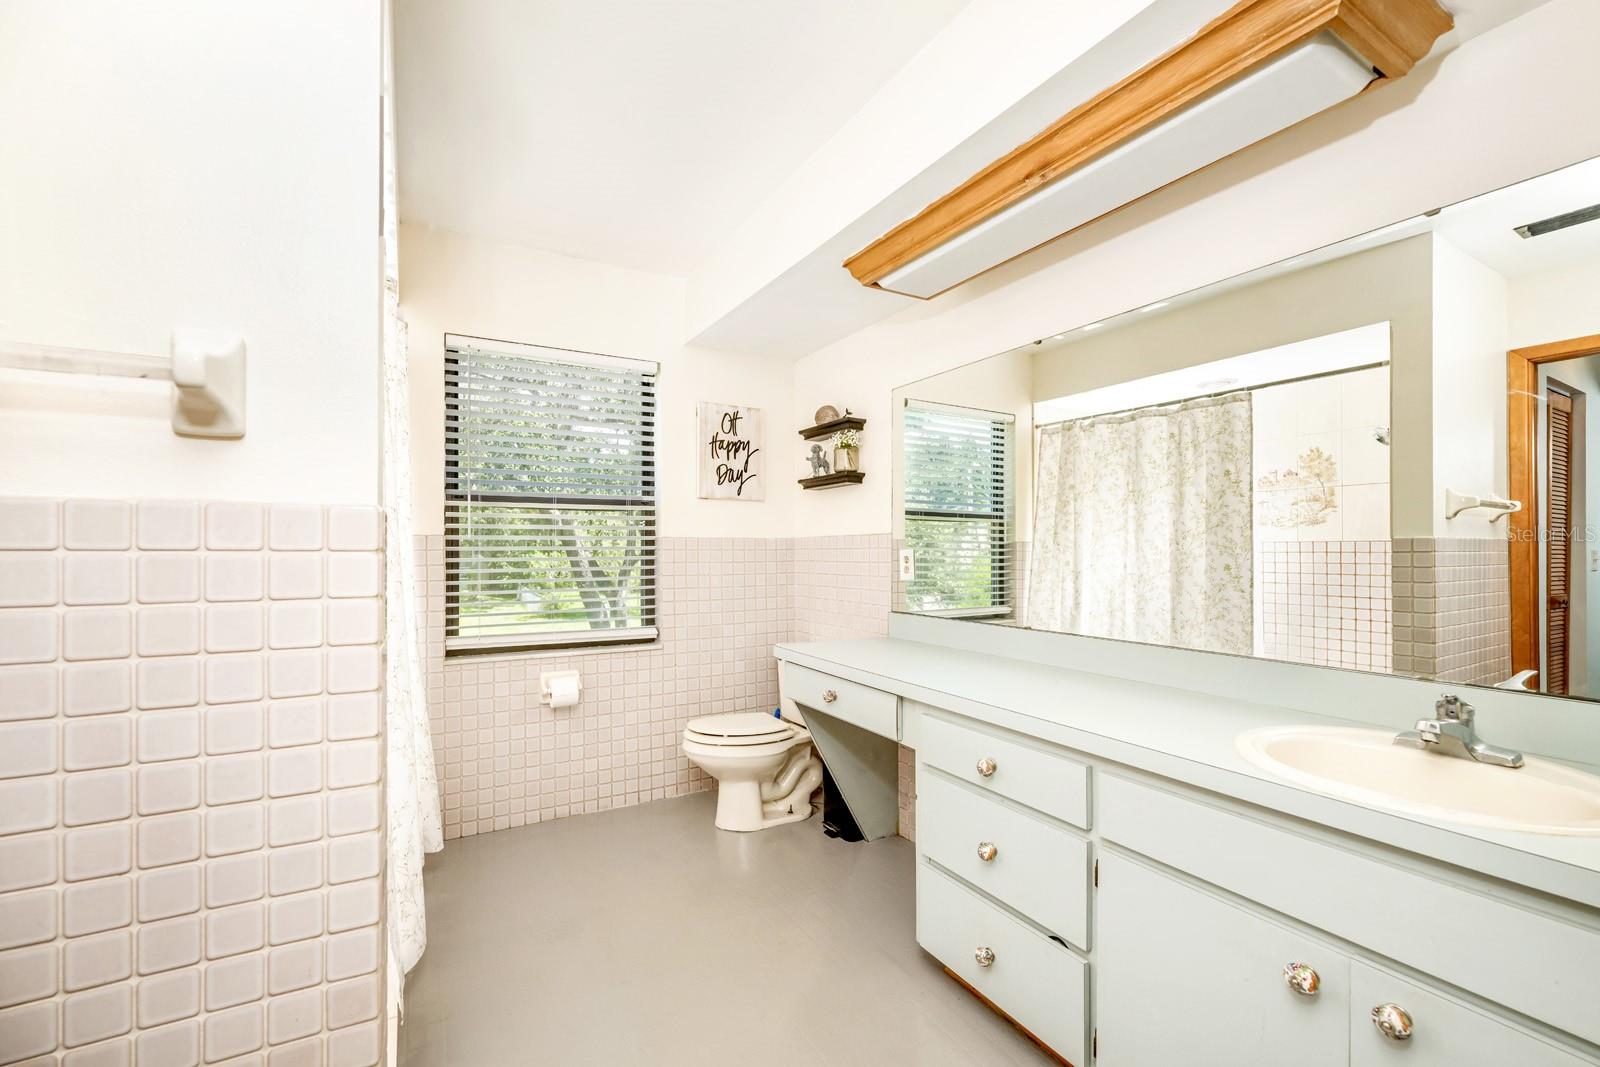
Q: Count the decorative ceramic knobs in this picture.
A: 6